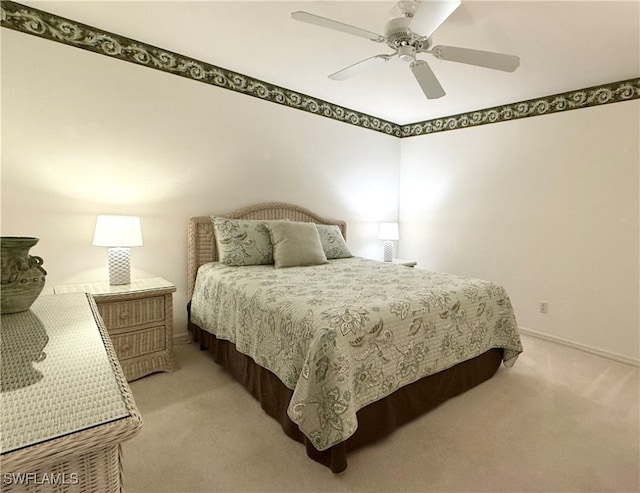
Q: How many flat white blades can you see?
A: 5